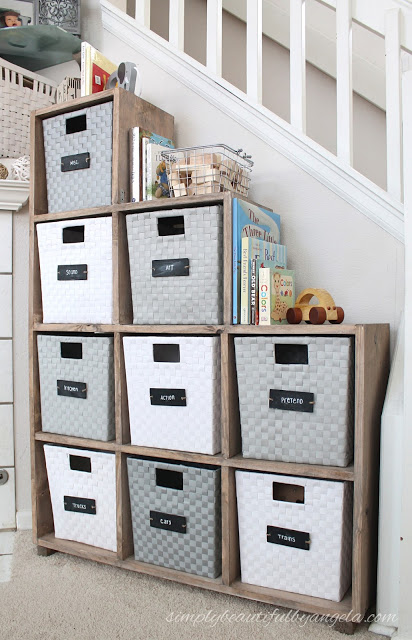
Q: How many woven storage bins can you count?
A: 9